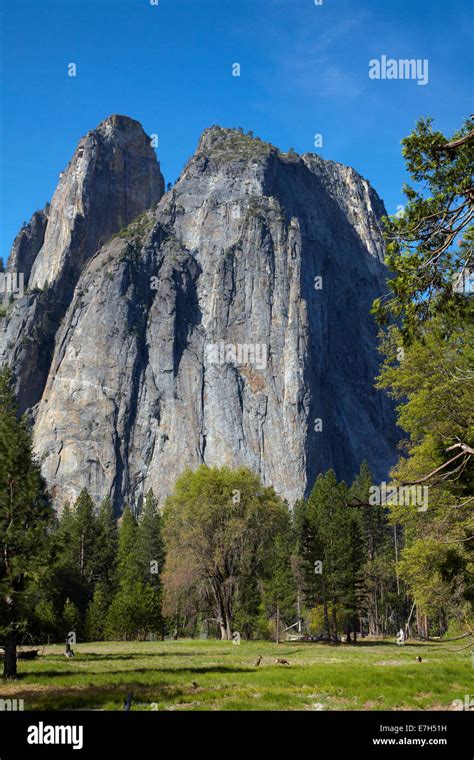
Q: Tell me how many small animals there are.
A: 3